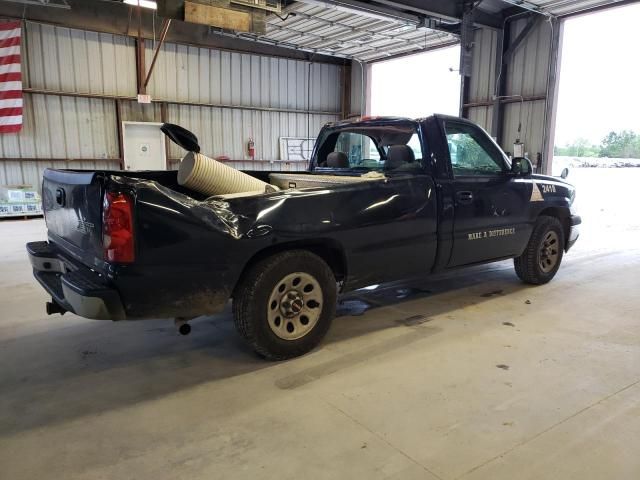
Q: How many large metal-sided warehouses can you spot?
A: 1